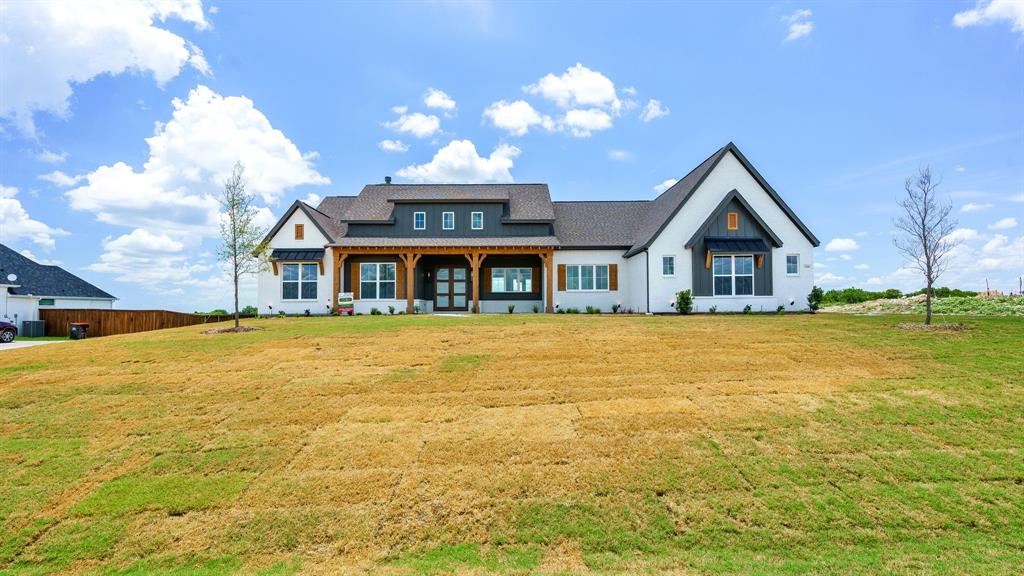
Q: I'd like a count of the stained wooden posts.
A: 4